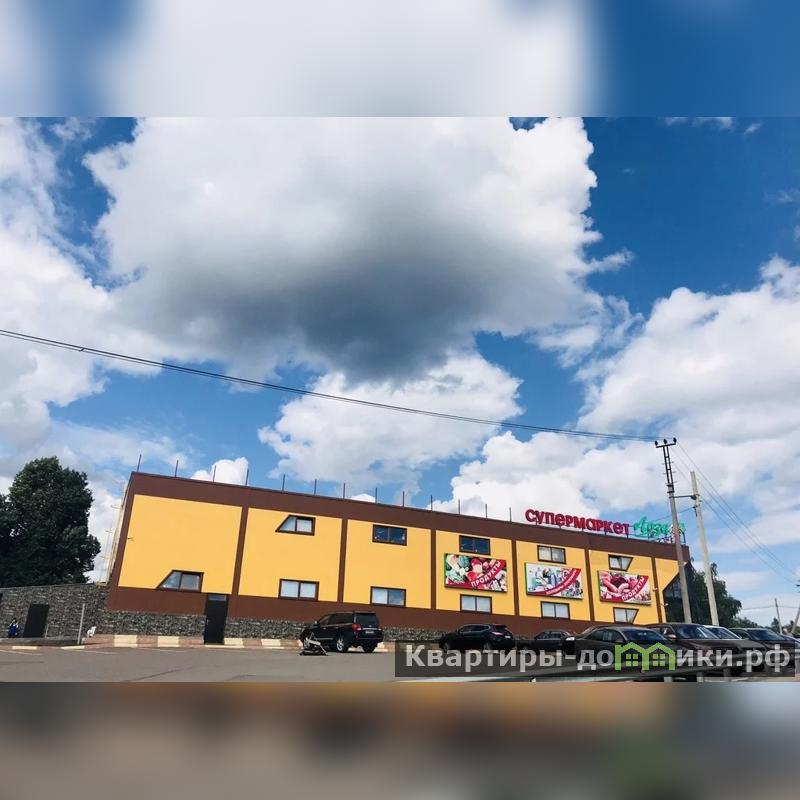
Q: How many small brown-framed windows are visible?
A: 11